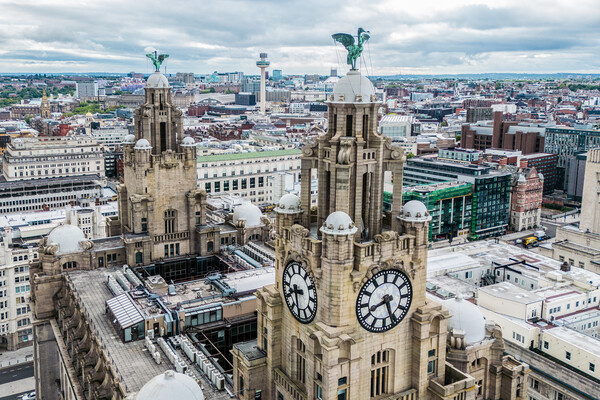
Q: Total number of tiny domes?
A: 6